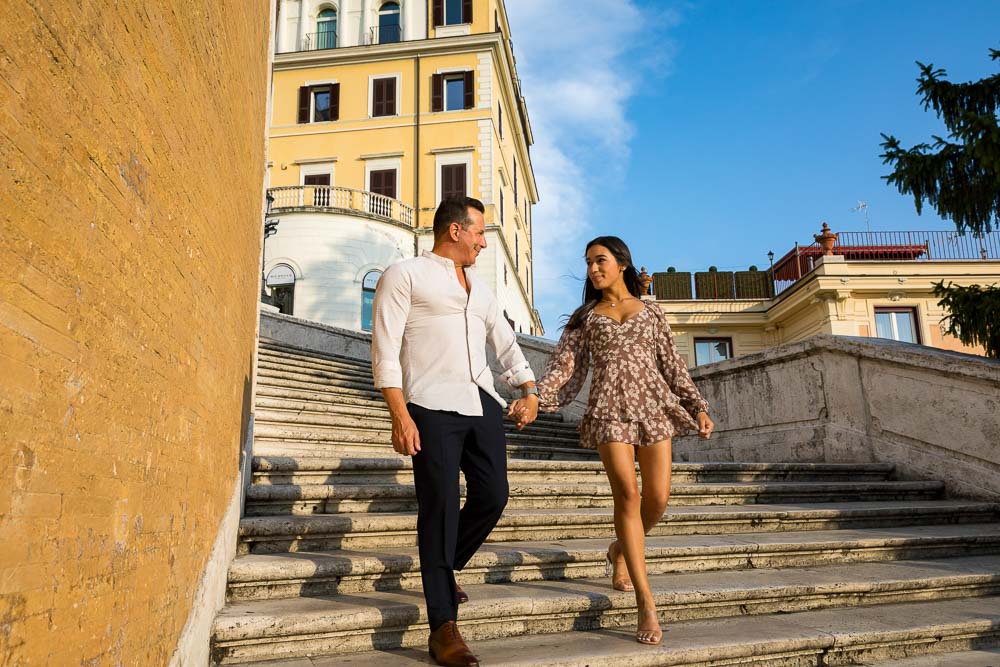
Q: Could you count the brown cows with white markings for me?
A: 0